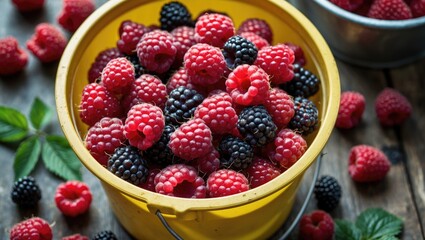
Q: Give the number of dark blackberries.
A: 13